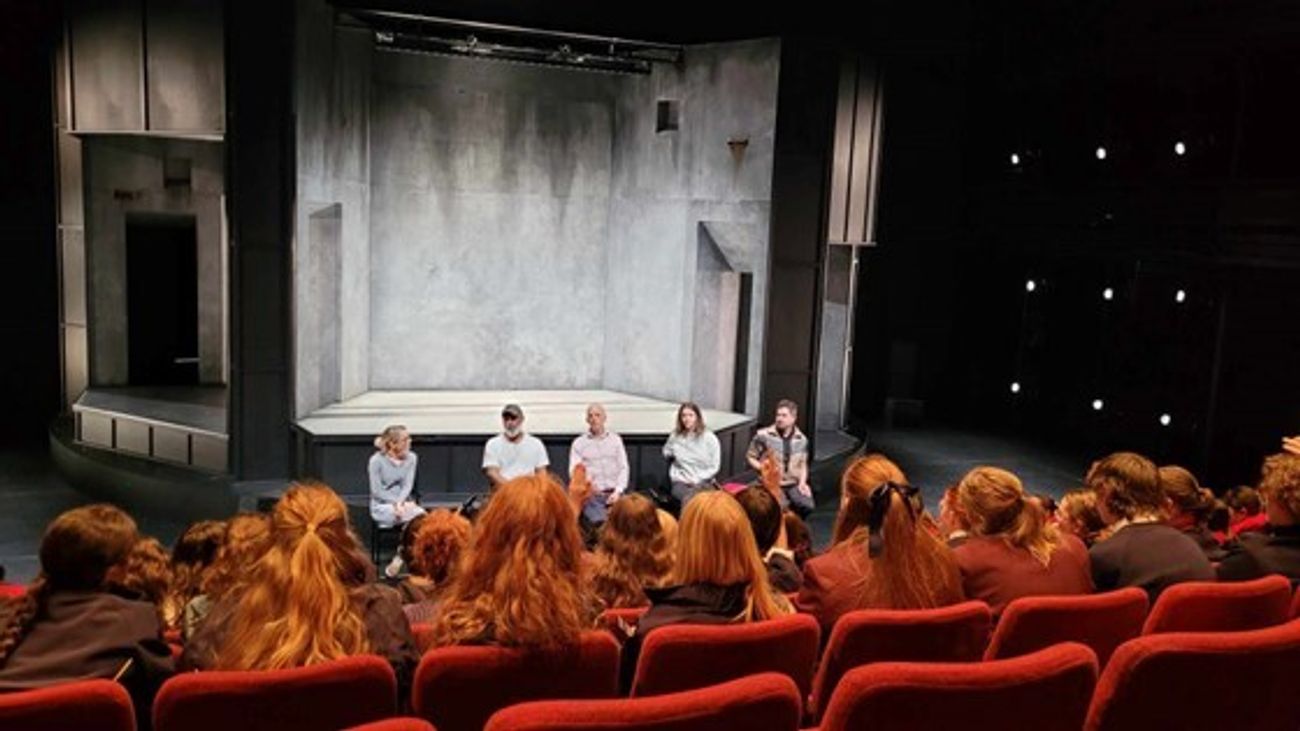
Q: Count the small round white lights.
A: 9